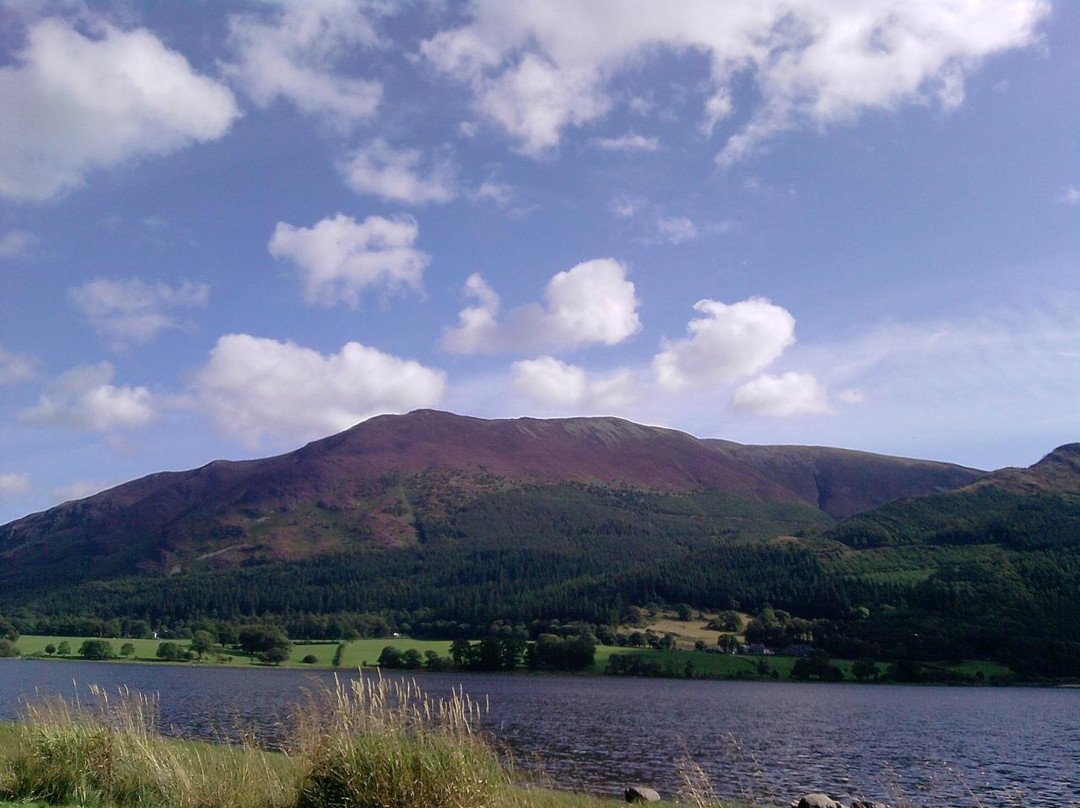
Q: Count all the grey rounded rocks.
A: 2